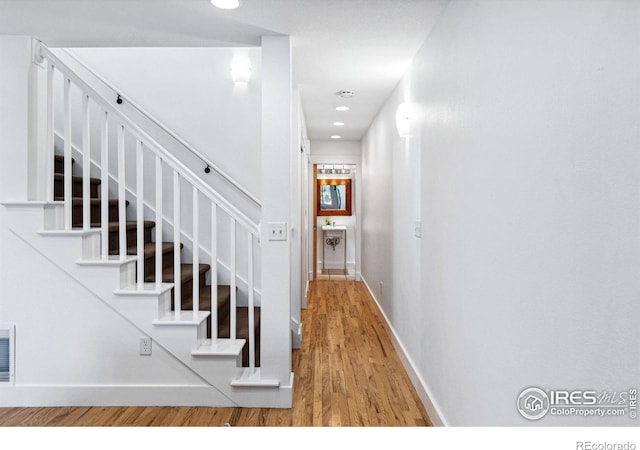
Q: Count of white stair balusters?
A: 12